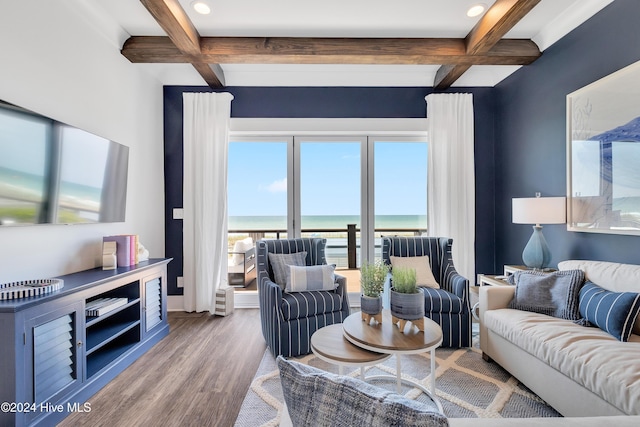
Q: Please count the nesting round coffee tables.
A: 2